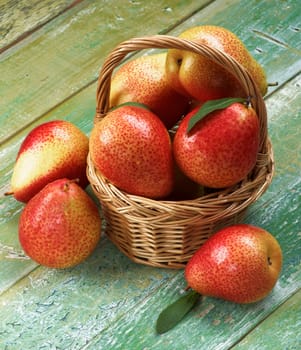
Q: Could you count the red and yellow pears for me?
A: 7